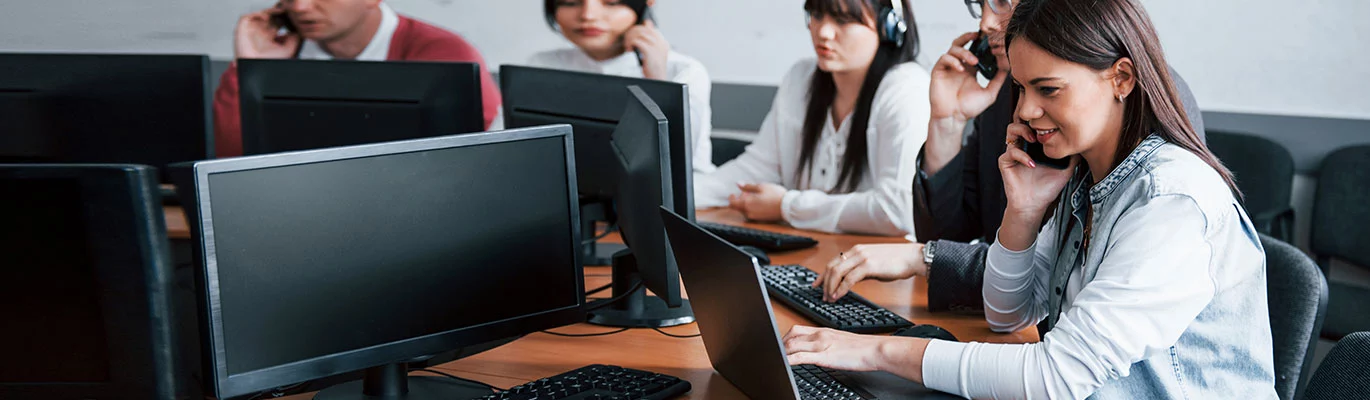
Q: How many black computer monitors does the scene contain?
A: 6